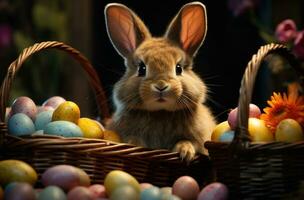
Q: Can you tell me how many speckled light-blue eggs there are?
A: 3